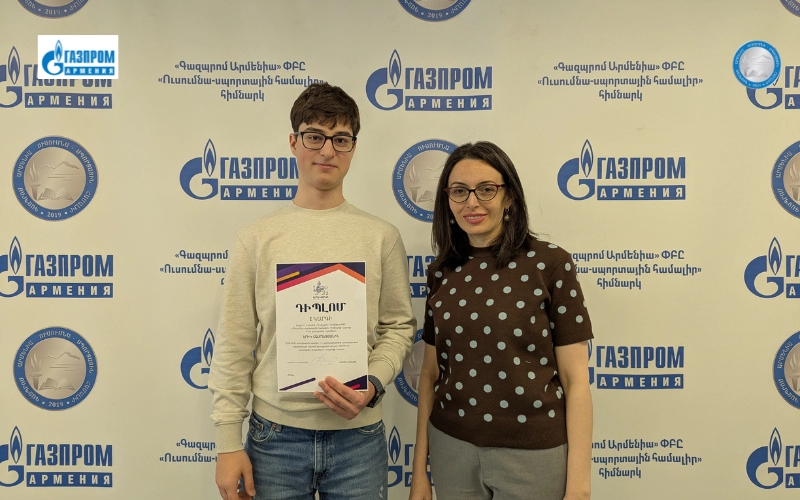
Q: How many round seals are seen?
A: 10